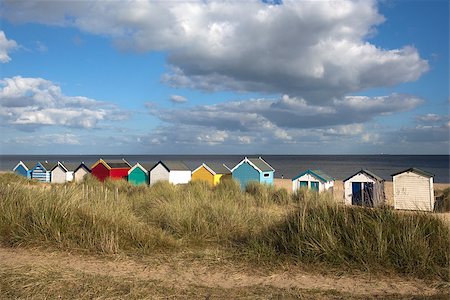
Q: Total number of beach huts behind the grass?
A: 12